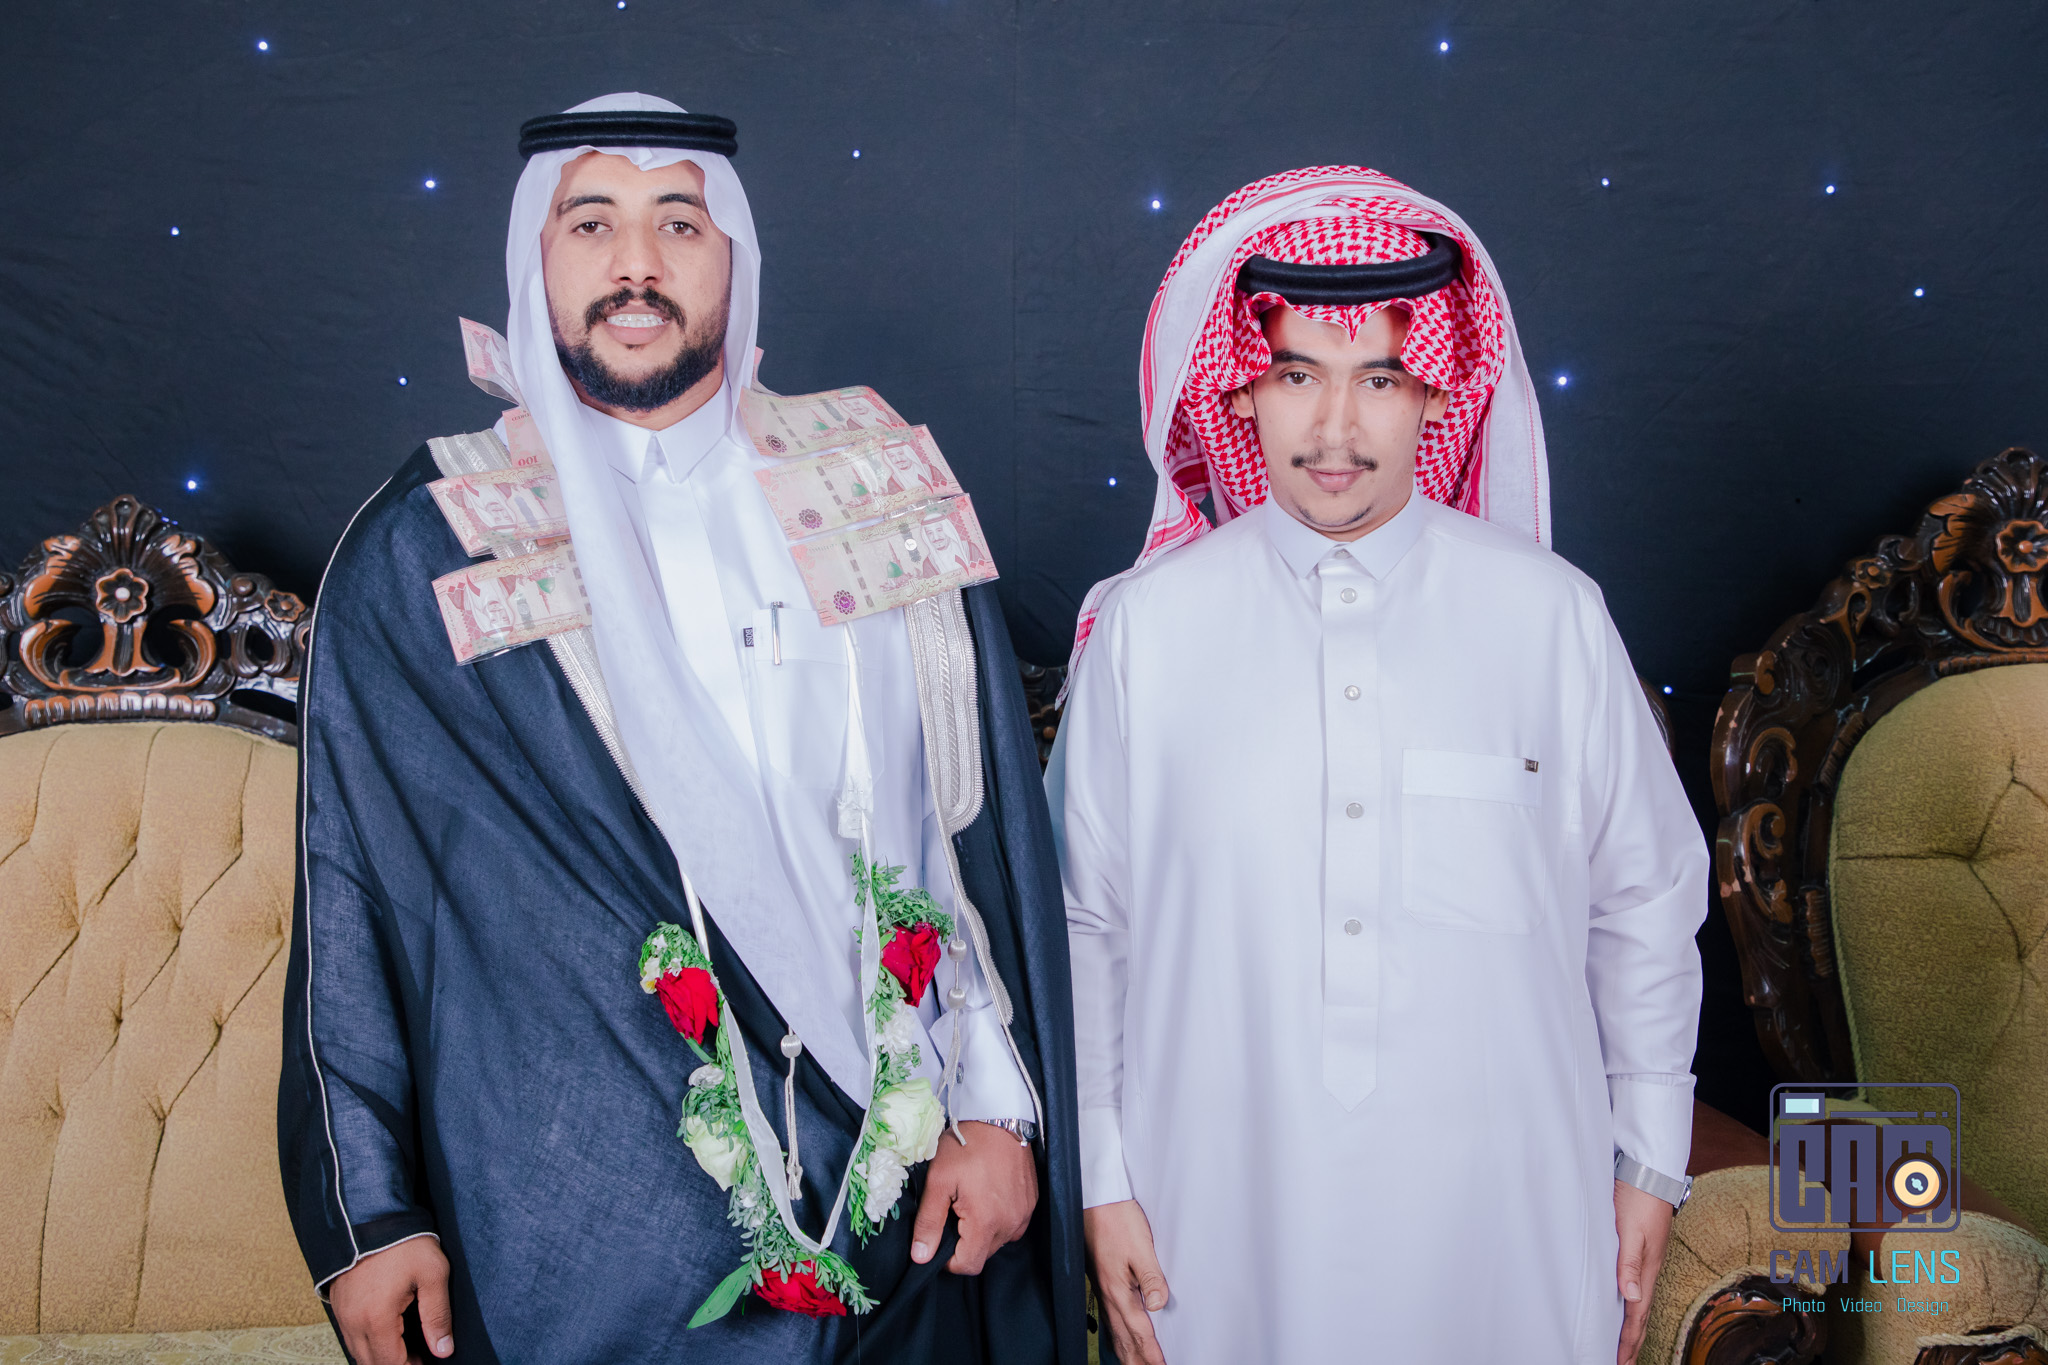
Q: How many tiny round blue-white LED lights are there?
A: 15